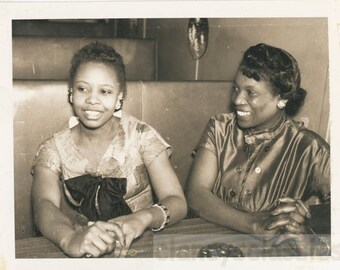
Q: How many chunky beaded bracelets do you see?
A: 1